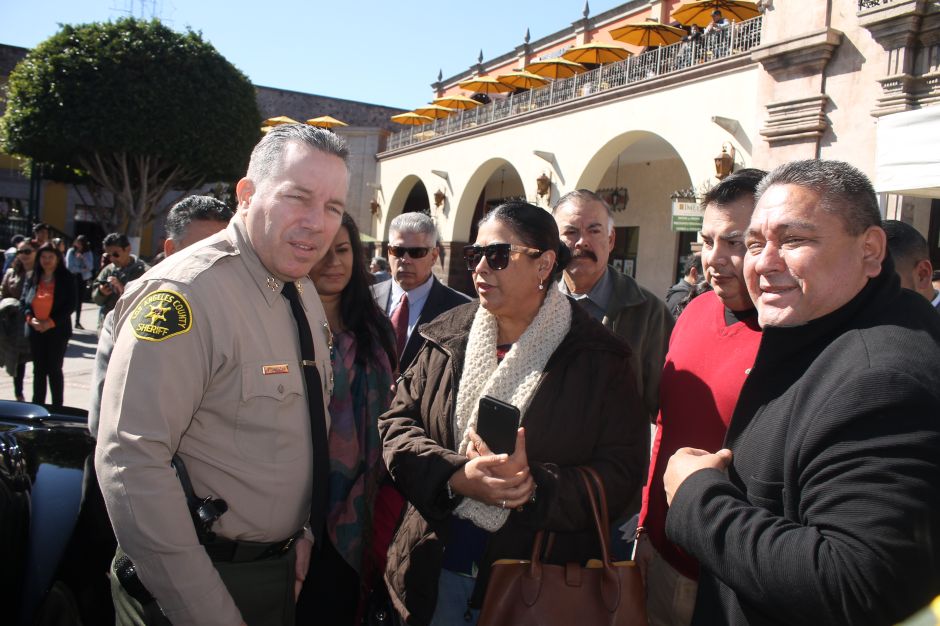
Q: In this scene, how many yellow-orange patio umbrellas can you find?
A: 11